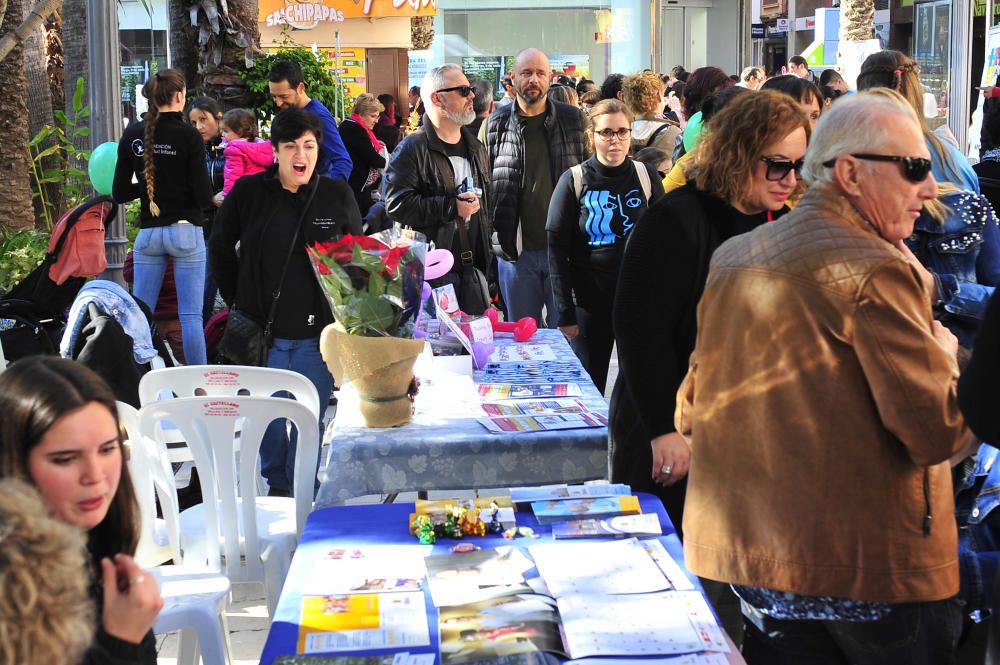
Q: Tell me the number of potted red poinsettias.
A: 1